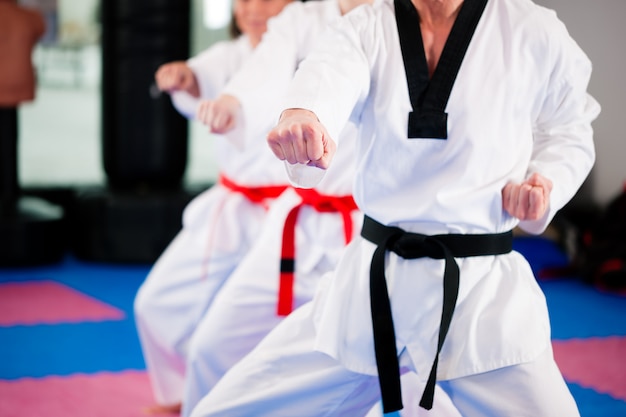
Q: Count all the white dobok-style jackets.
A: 3